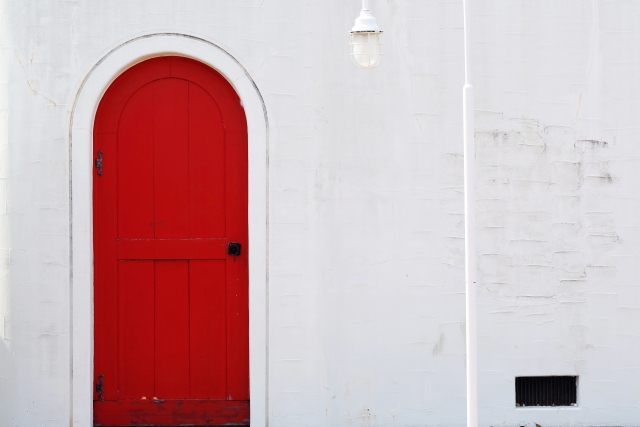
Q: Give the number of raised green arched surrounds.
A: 0